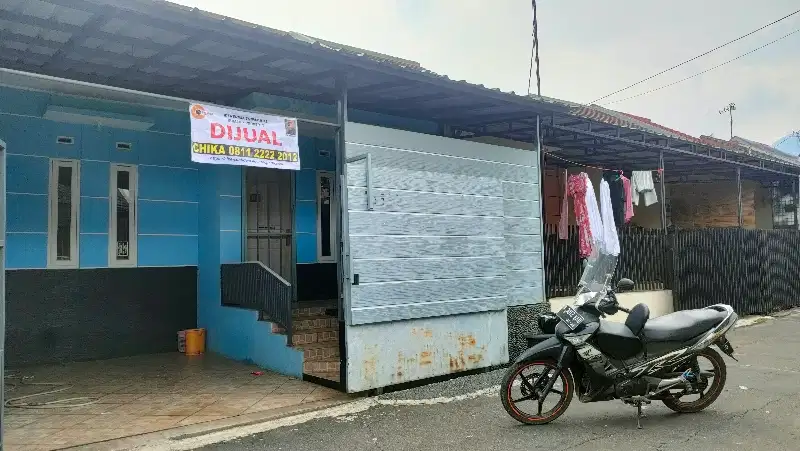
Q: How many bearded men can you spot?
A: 0